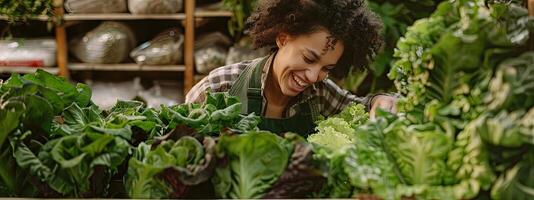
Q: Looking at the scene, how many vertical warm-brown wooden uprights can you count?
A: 2